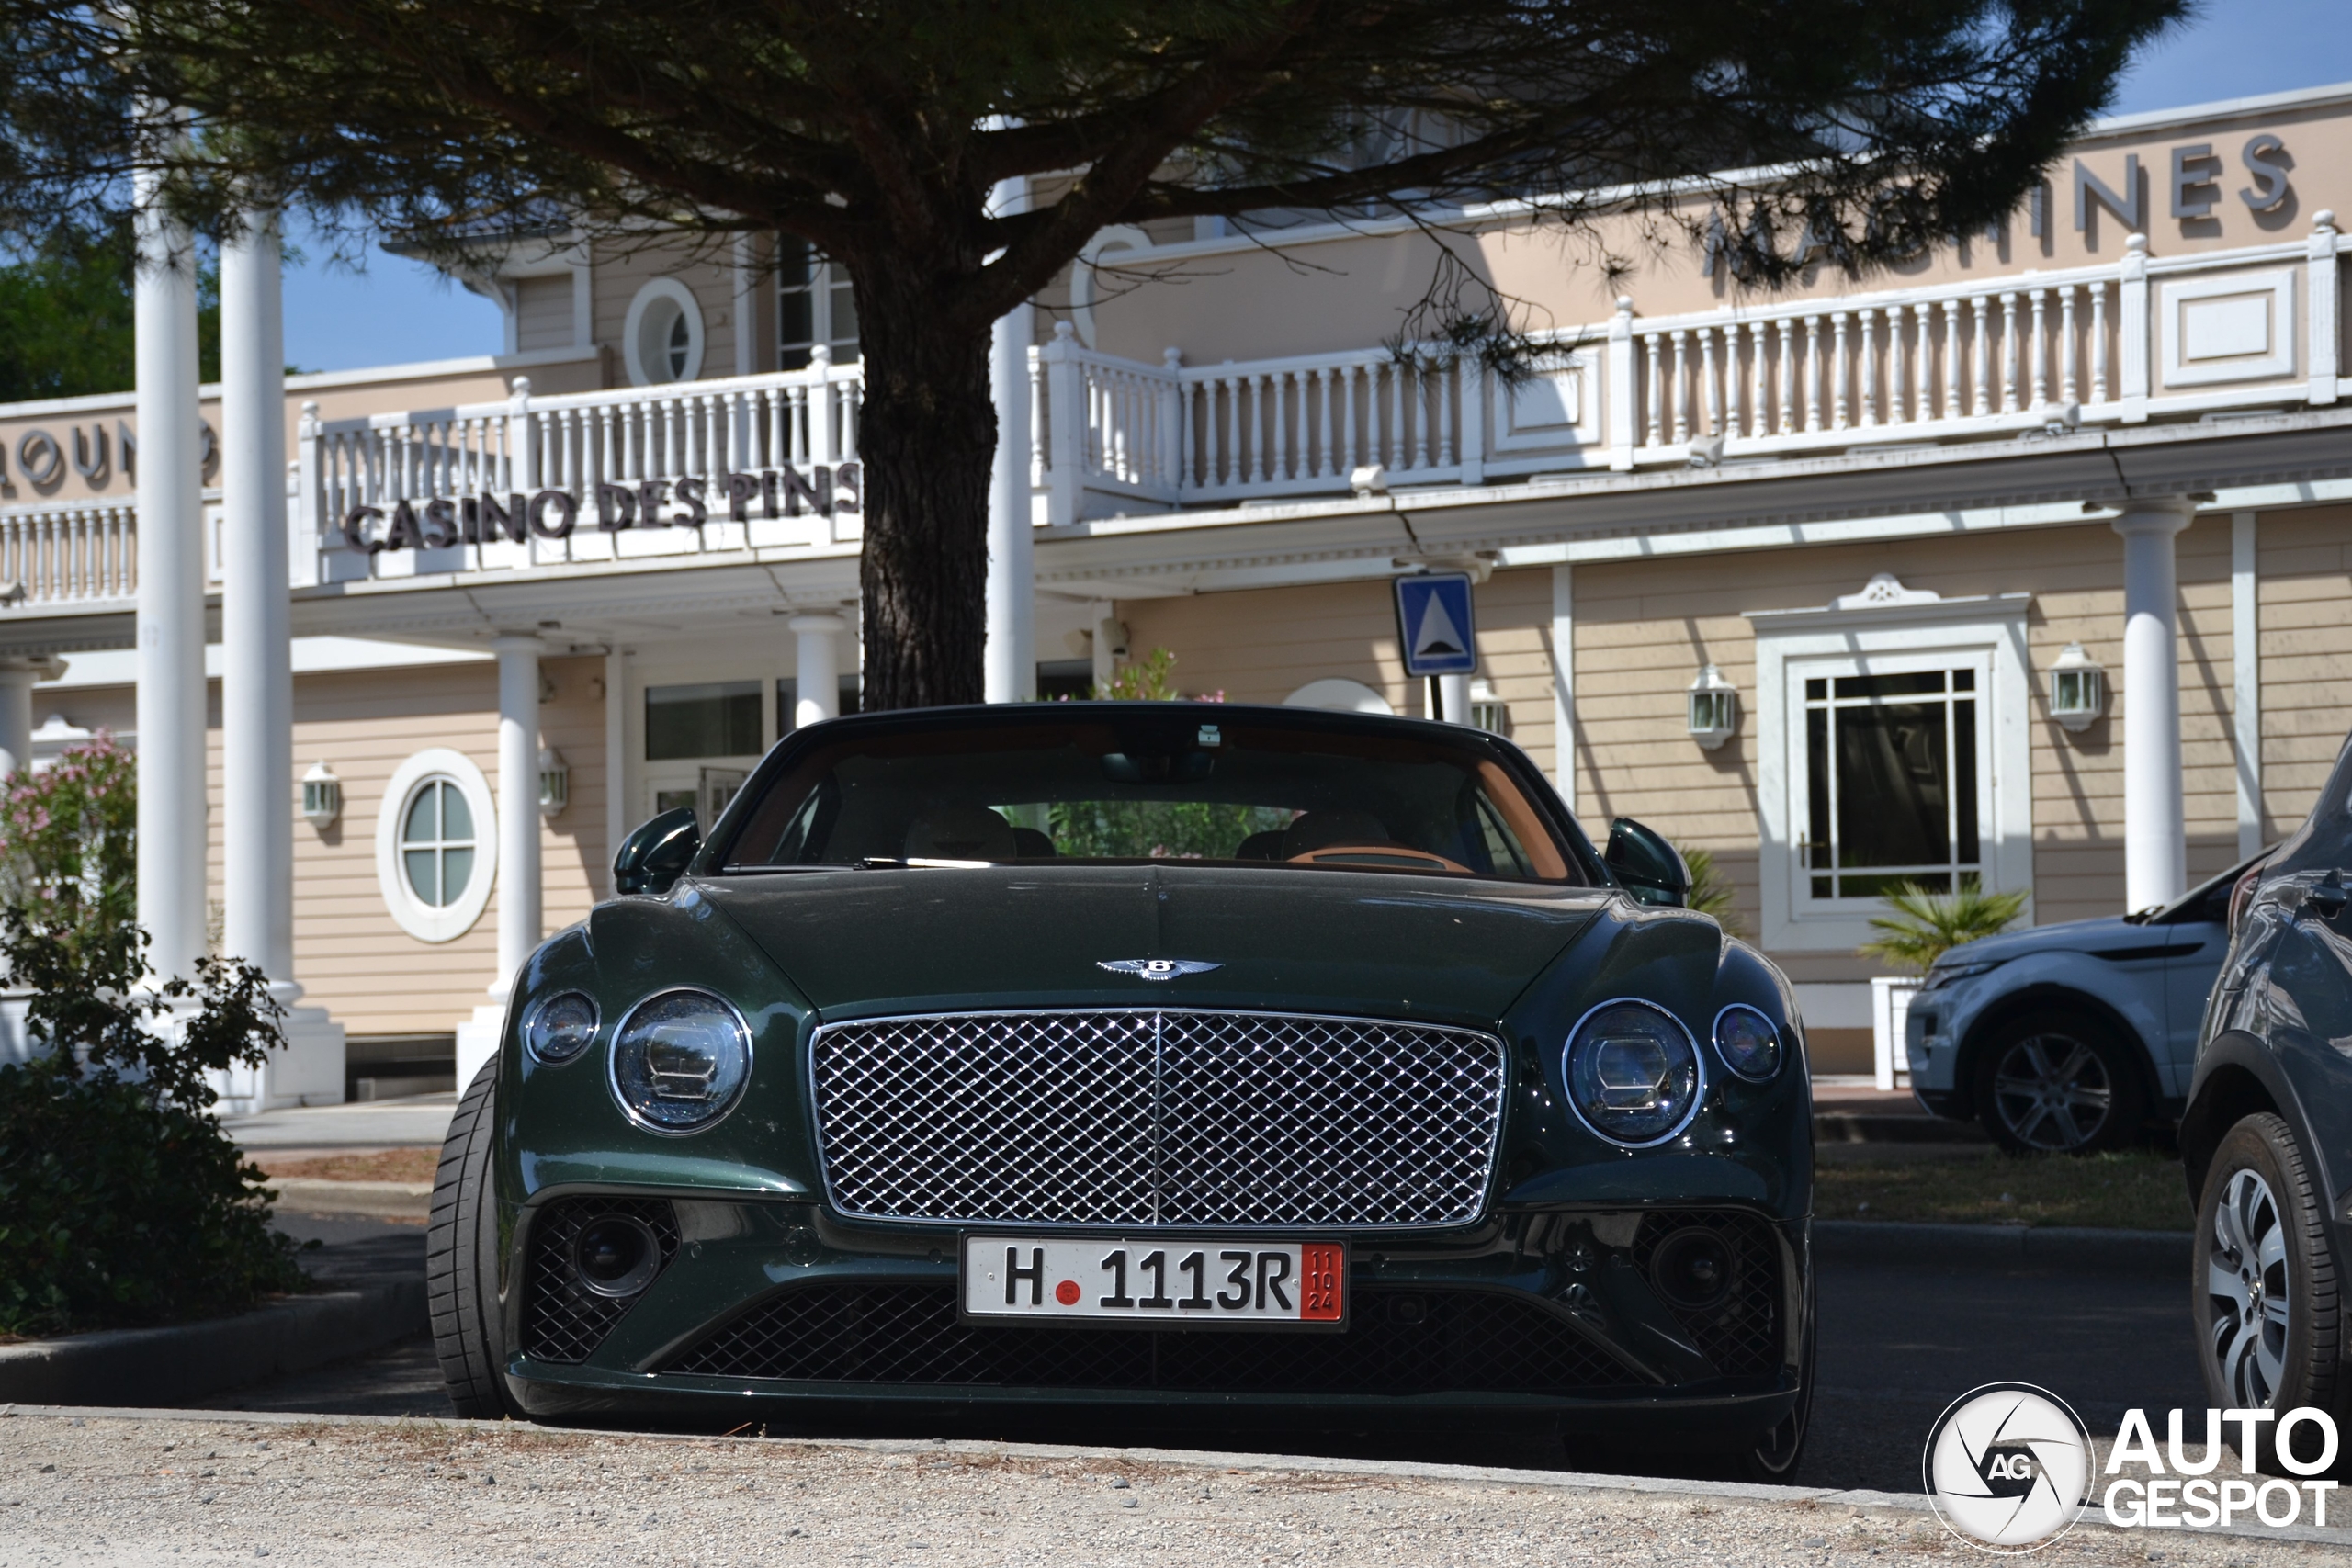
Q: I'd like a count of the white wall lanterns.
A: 5